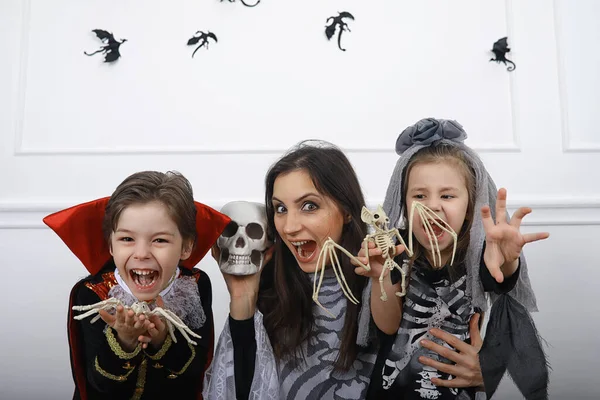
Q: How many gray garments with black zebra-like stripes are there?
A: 1